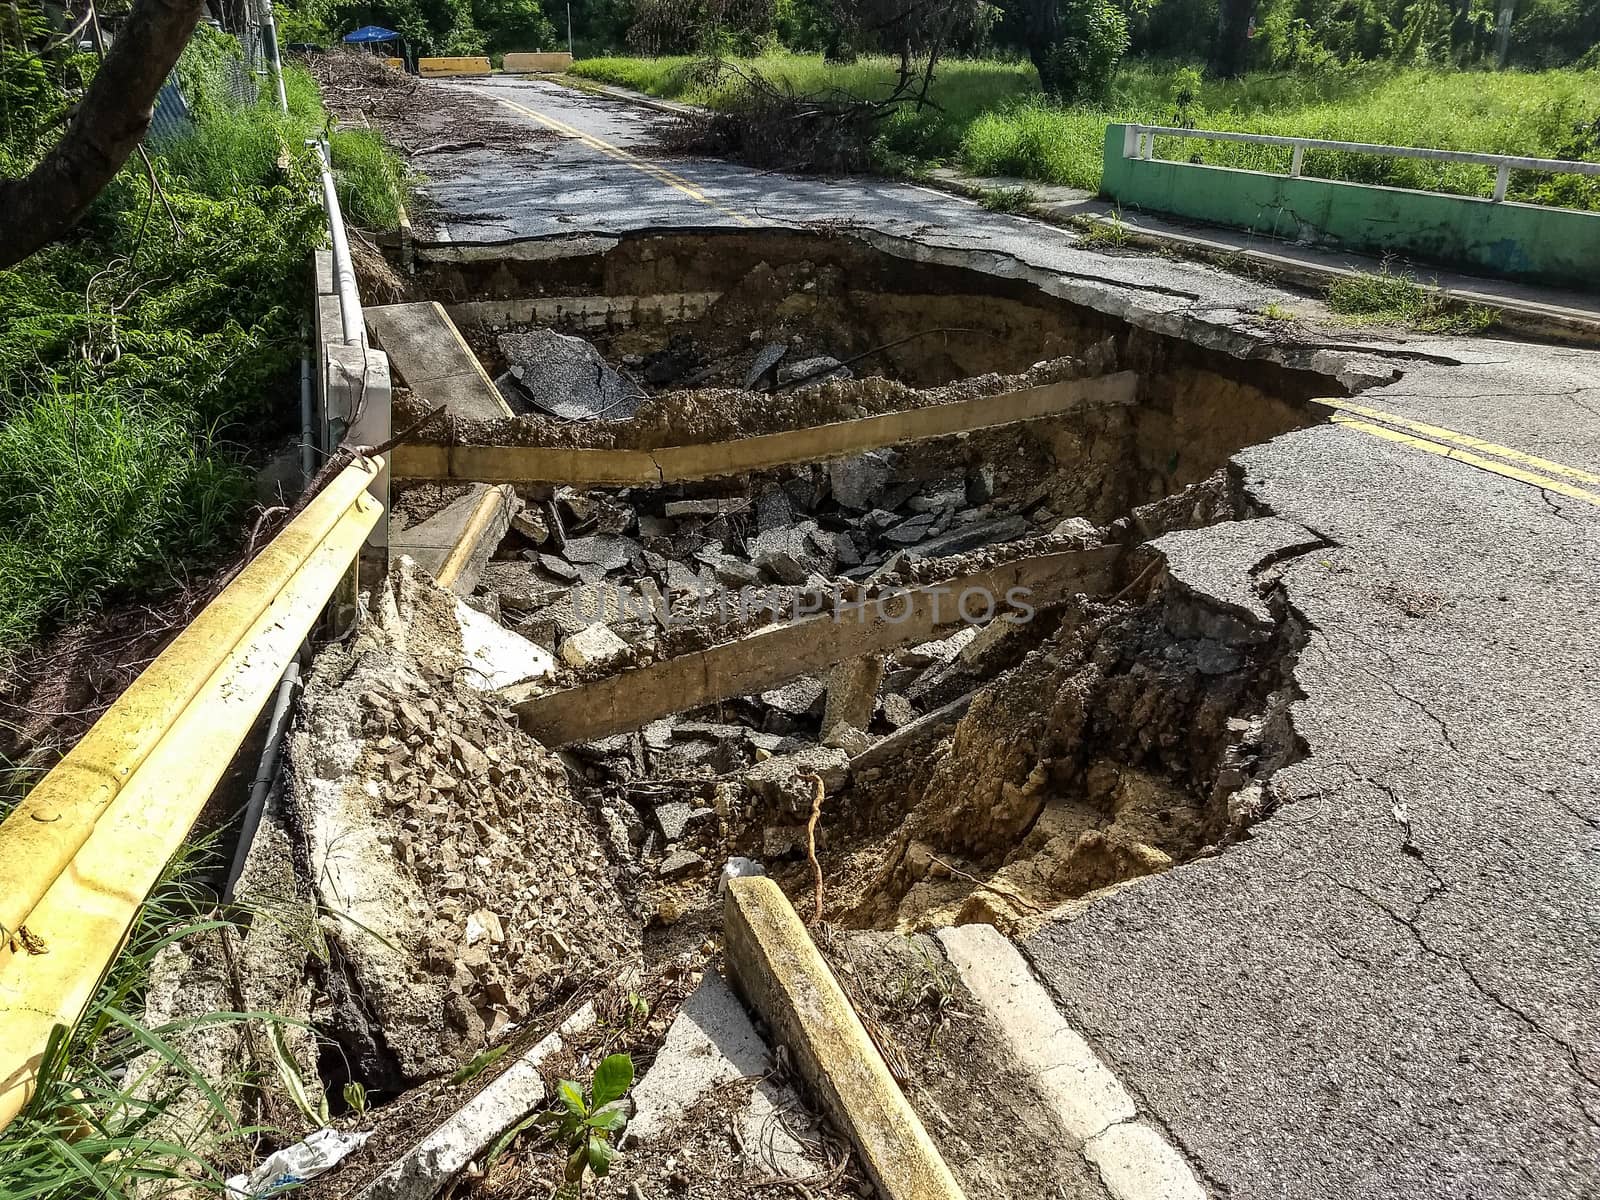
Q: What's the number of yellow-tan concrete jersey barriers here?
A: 3